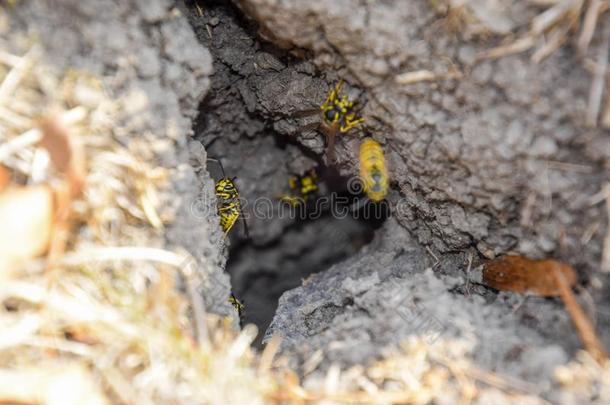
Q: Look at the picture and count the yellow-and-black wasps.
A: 5